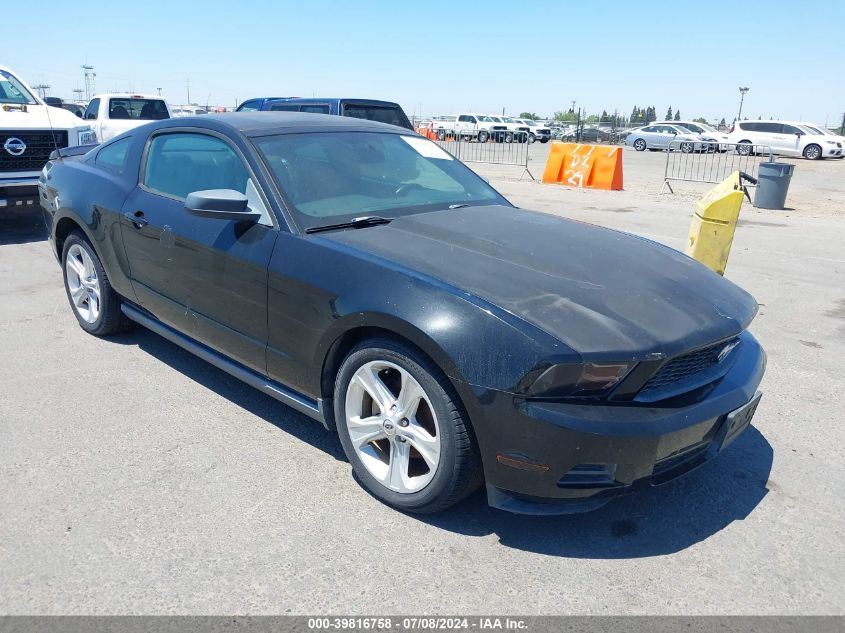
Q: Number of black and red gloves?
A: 0